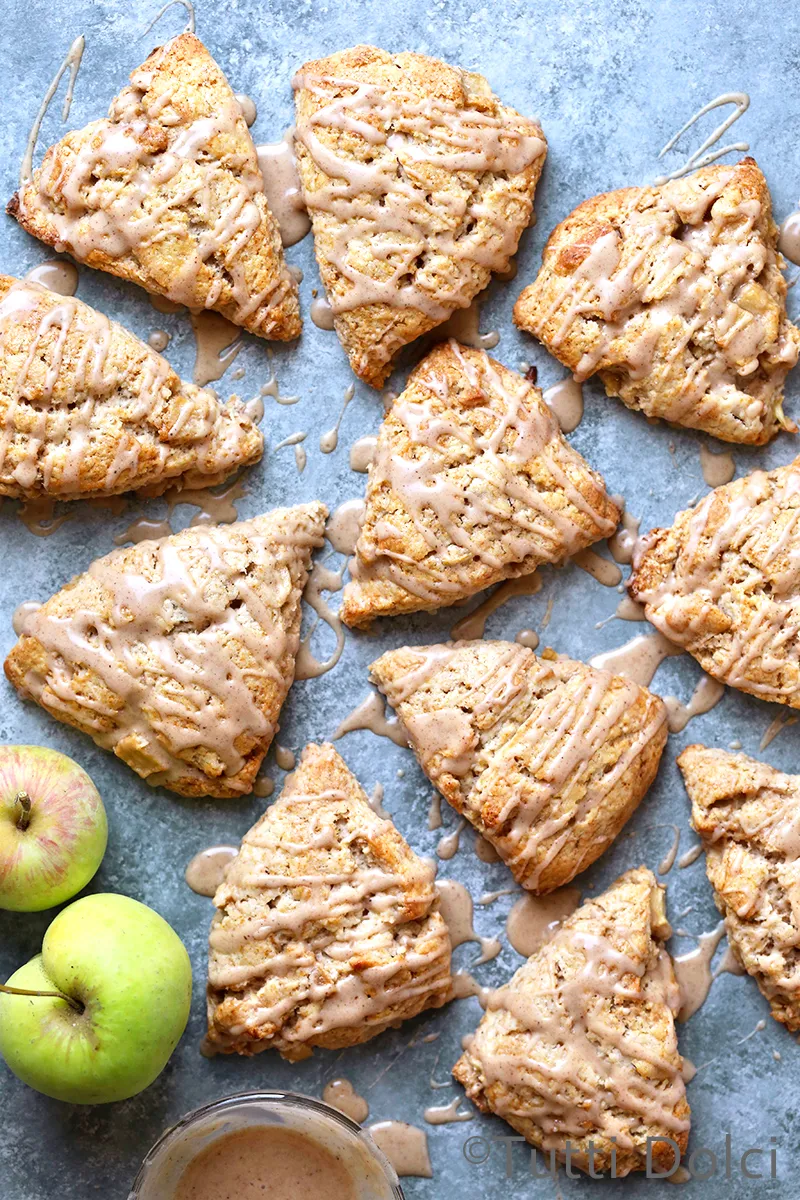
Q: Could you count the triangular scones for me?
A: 11